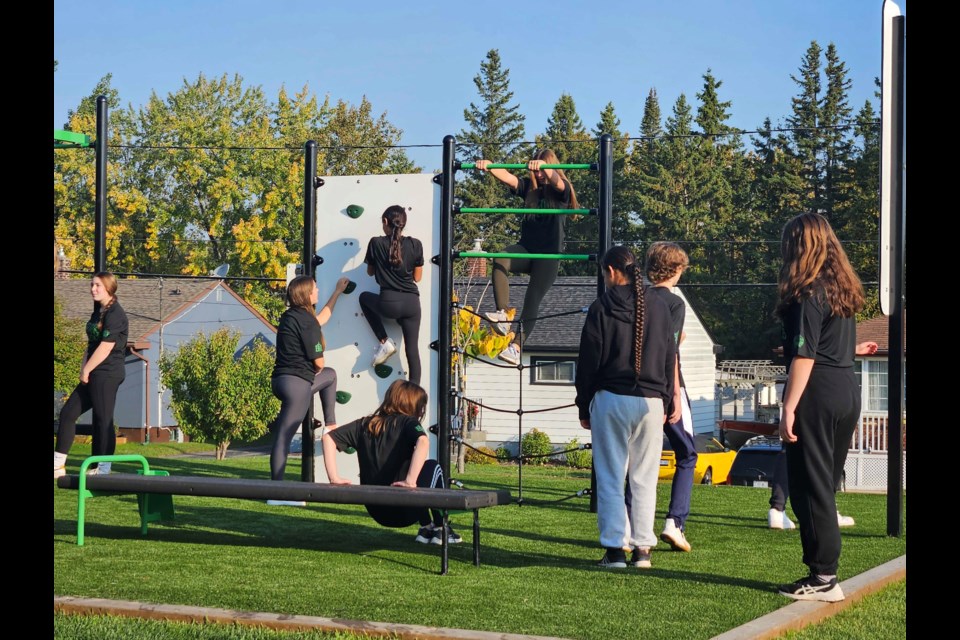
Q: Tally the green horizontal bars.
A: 3